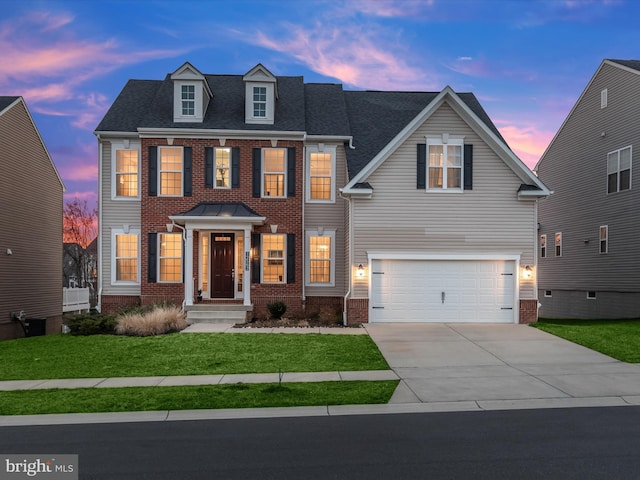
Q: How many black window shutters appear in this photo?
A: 12